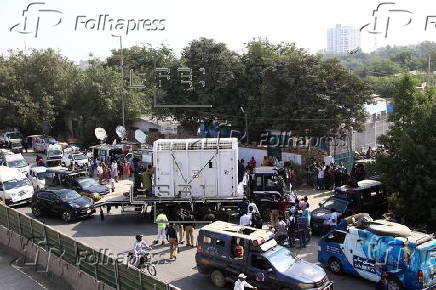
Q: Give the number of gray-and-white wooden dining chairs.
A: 0